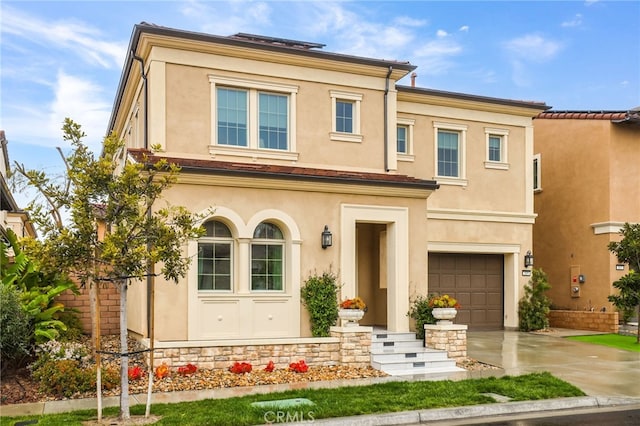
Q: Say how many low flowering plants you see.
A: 6